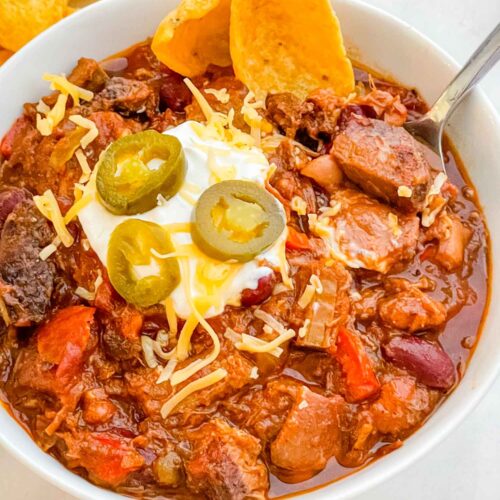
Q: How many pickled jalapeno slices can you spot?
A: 3